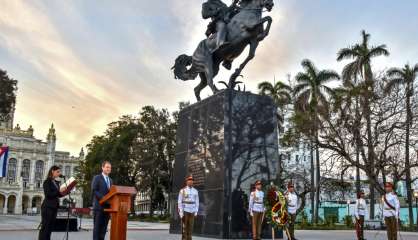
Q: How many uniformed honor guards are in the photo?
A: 5